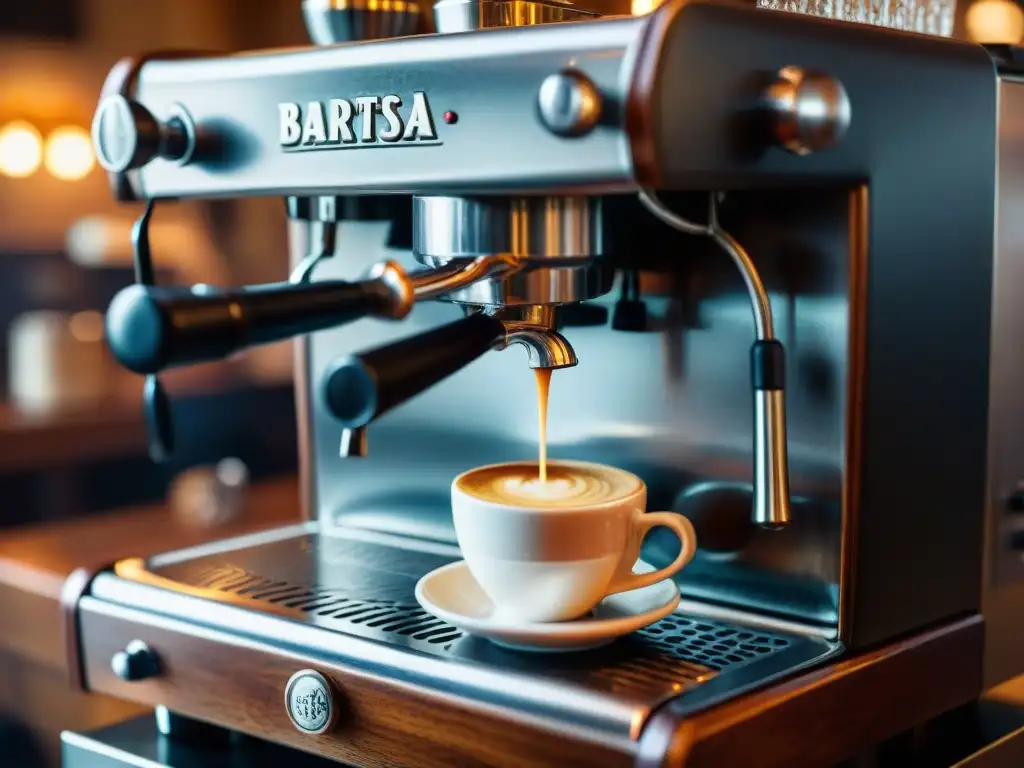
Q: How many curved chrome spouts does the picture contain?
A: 1